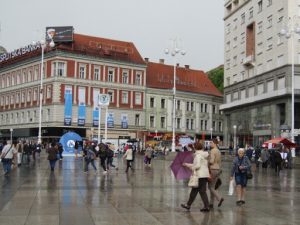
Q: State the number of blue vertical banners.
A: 5